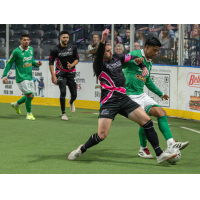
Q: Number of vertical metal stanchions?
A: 5